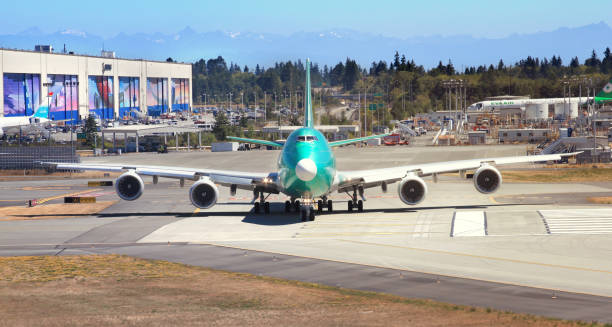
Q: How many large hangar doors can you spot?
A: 6